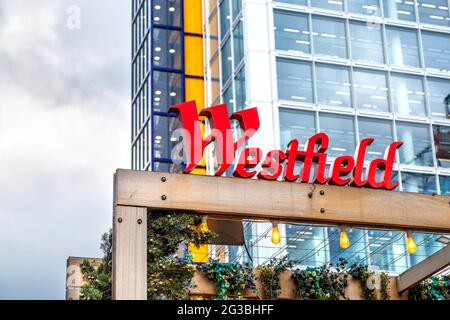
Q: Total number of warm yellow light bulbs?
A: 4